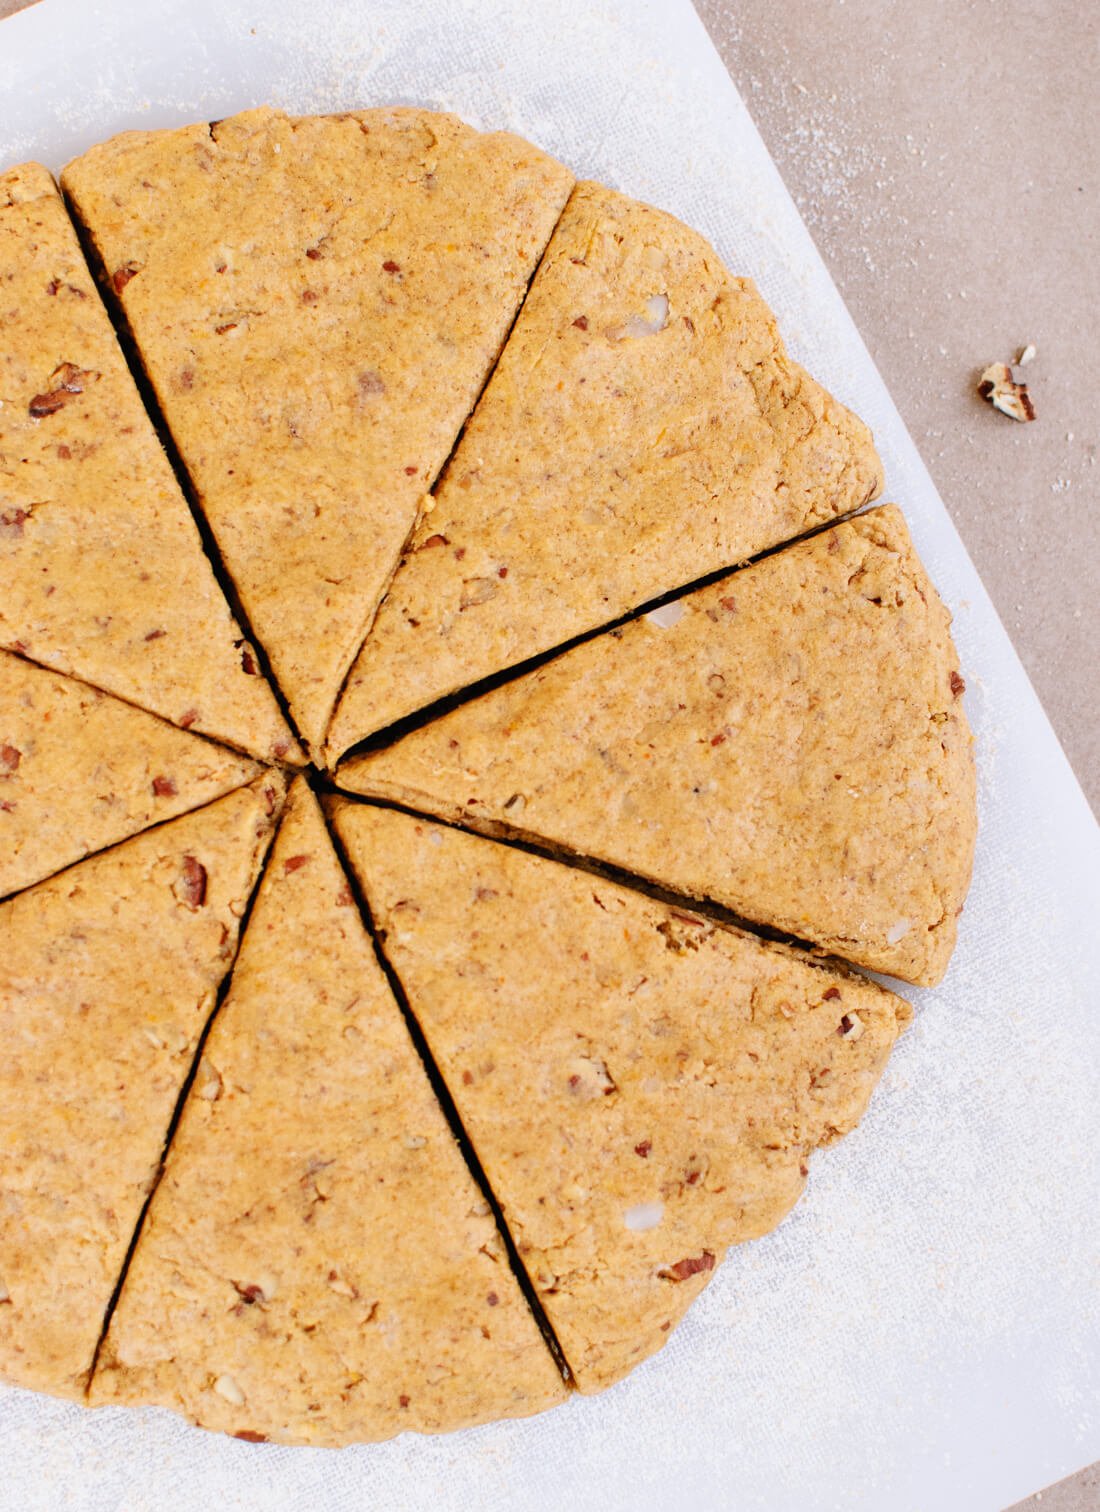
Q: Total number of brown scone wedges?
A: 8